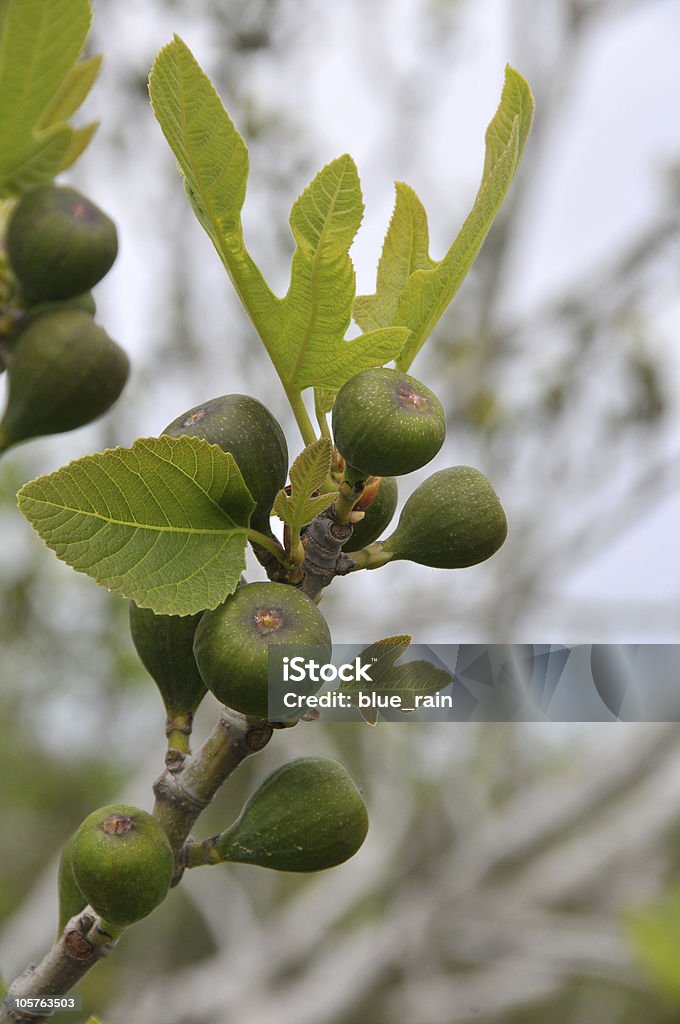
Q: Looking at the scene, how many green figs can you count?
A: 12